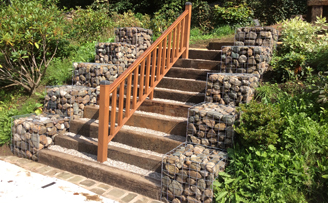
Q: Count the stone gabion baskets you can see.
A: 10